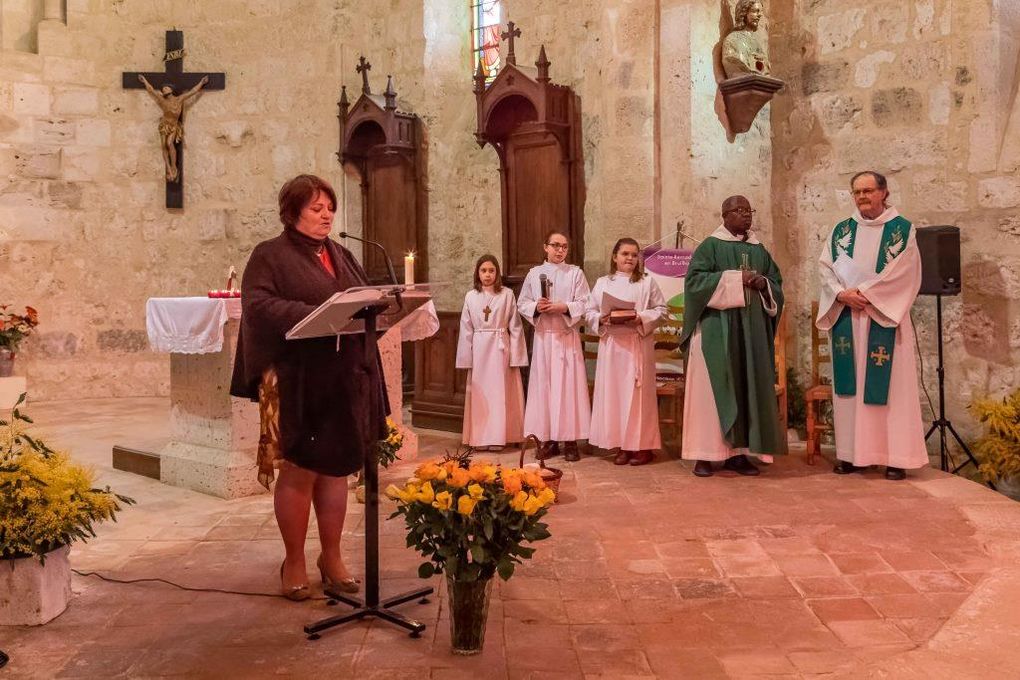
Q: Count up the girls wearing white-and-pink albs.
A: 3